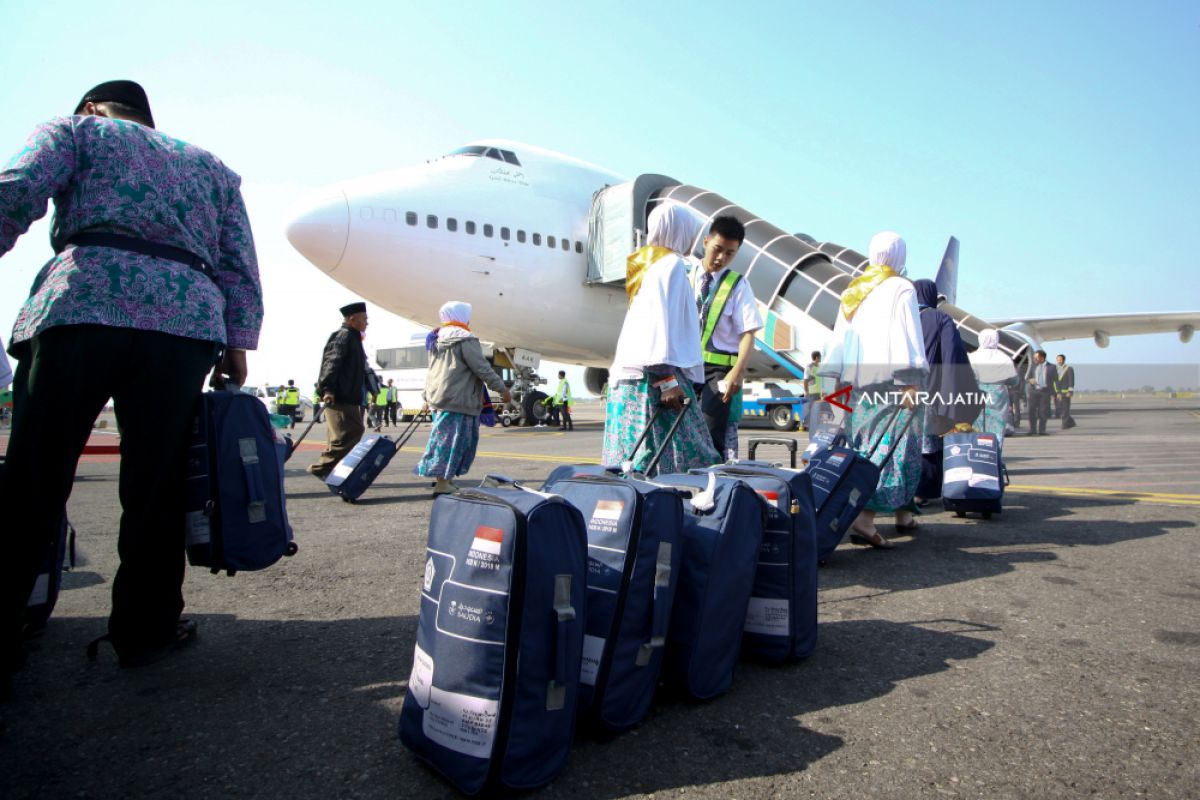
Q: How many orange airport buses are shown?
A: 0